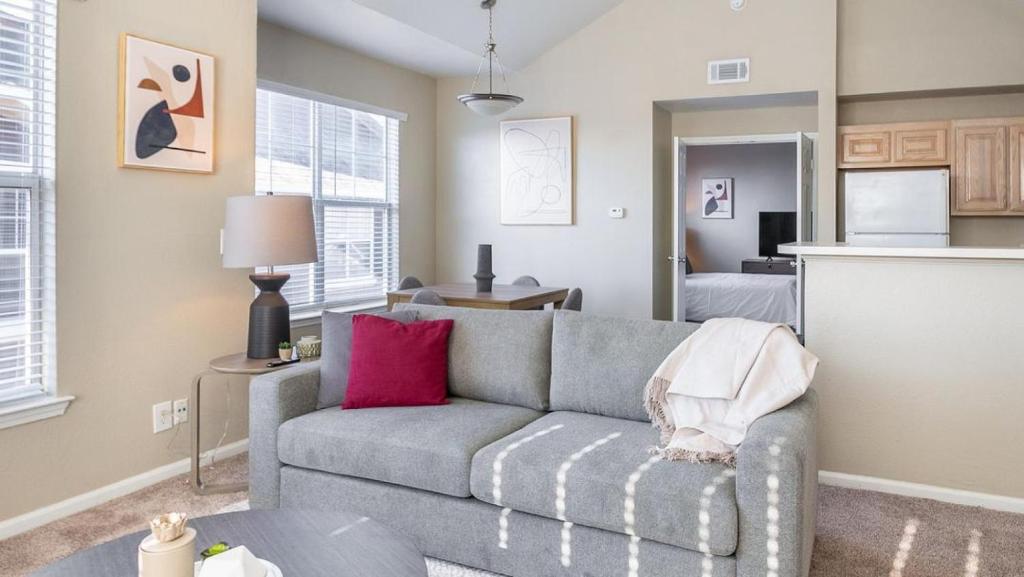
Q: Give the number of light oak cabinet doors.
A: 4